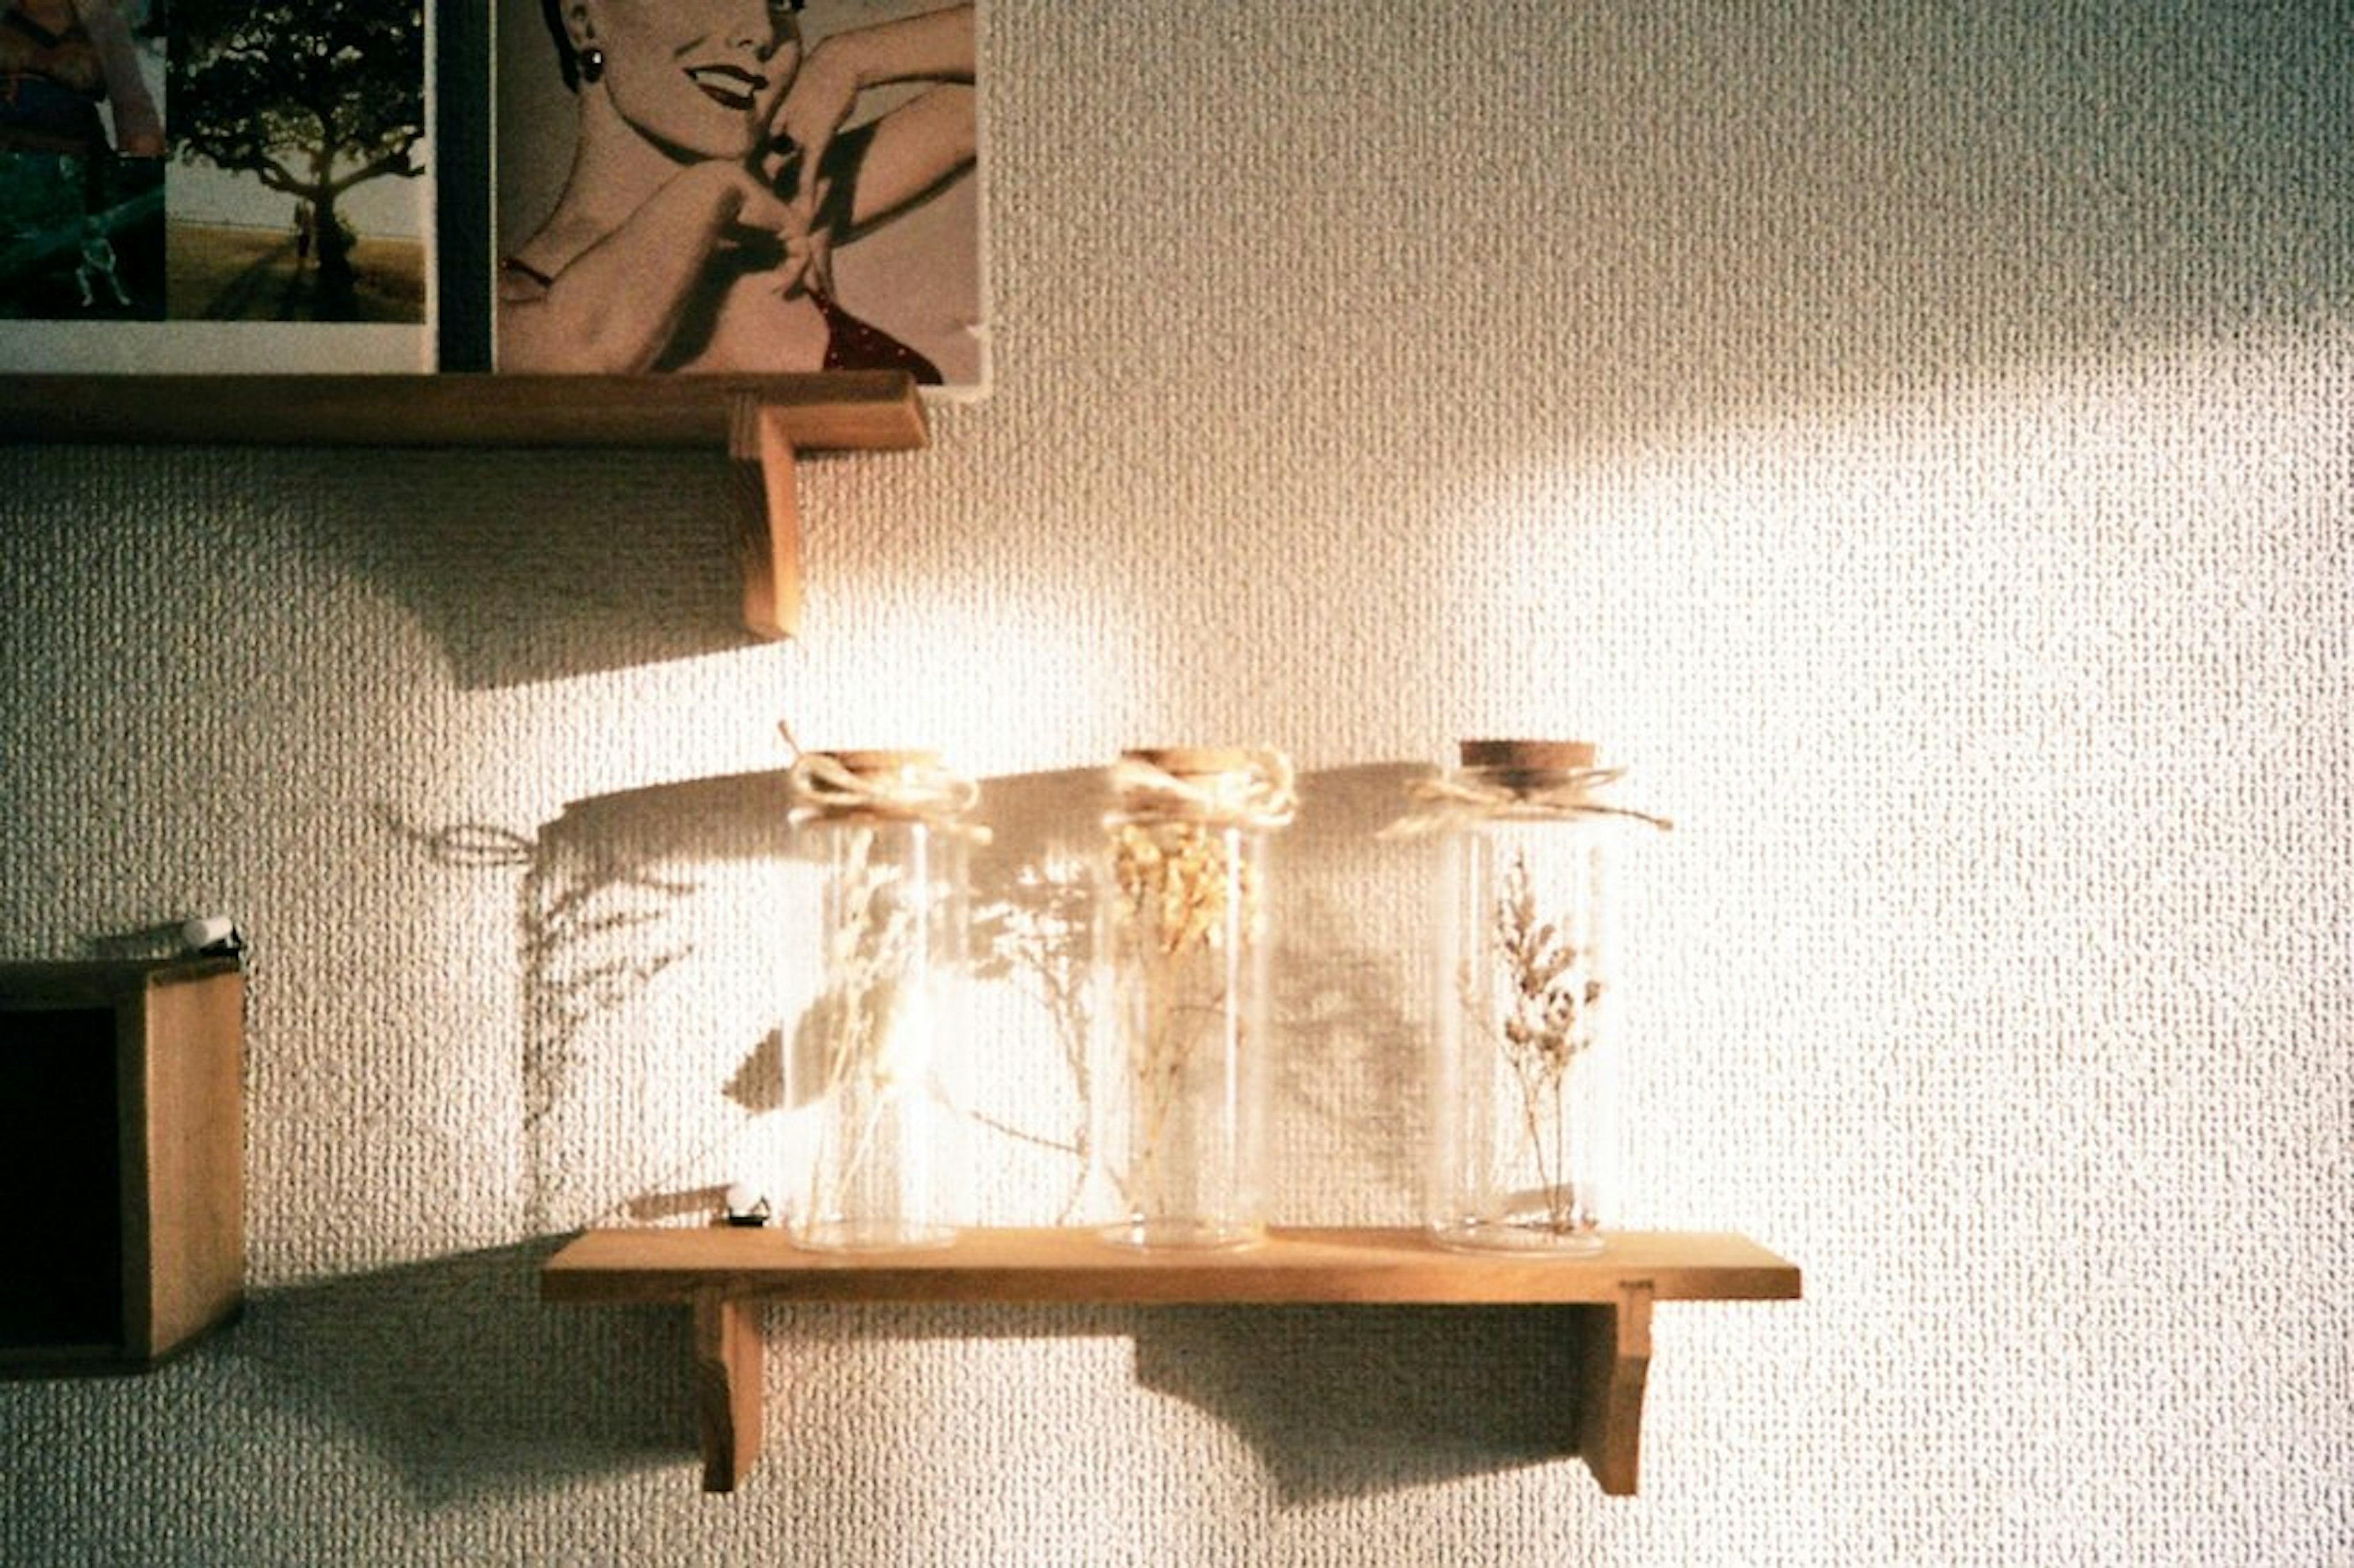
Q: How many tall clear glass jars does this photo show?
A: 3